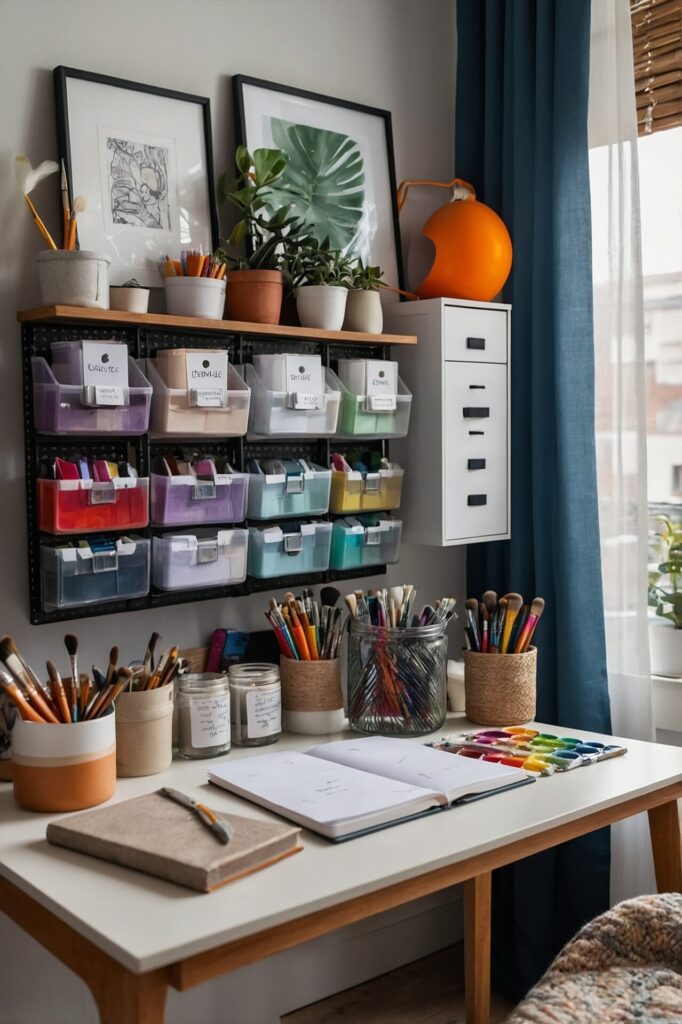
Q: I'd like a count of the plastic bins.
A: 12